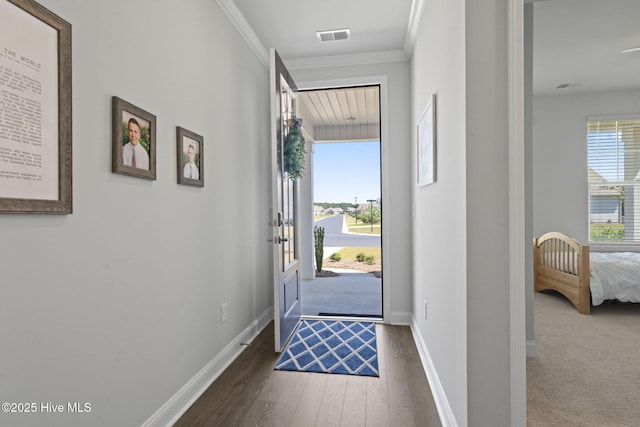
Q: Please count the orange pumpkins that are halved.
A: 0